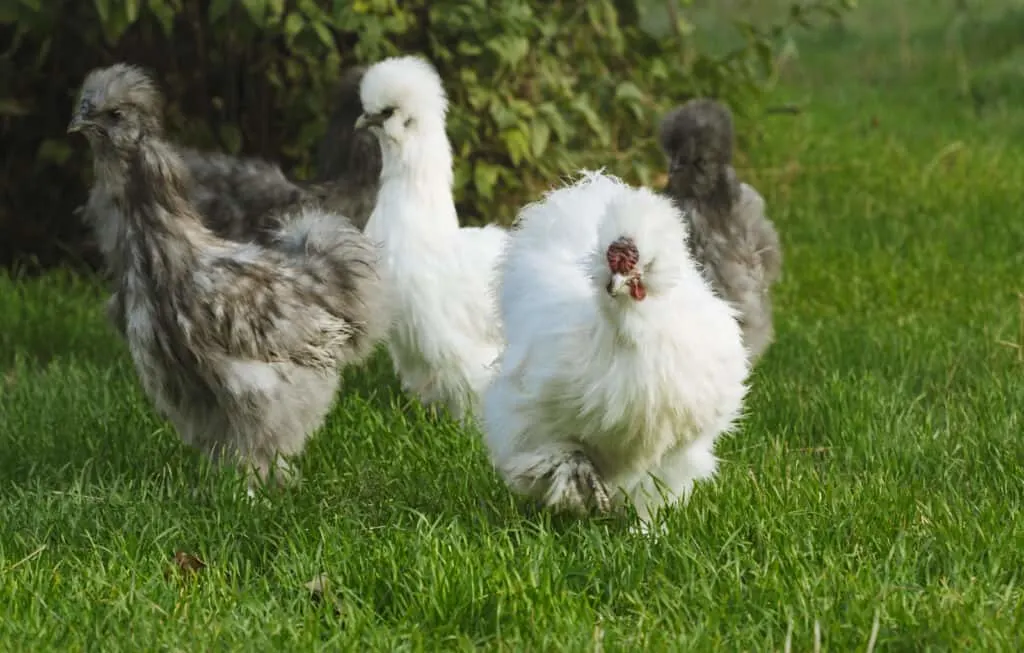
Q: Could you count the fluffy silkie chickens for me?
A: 5